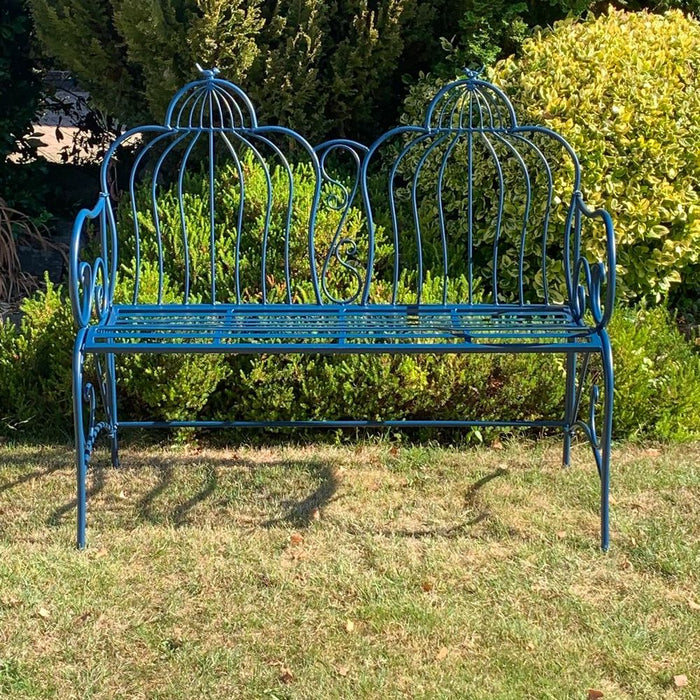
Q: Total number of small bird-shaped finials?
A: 2